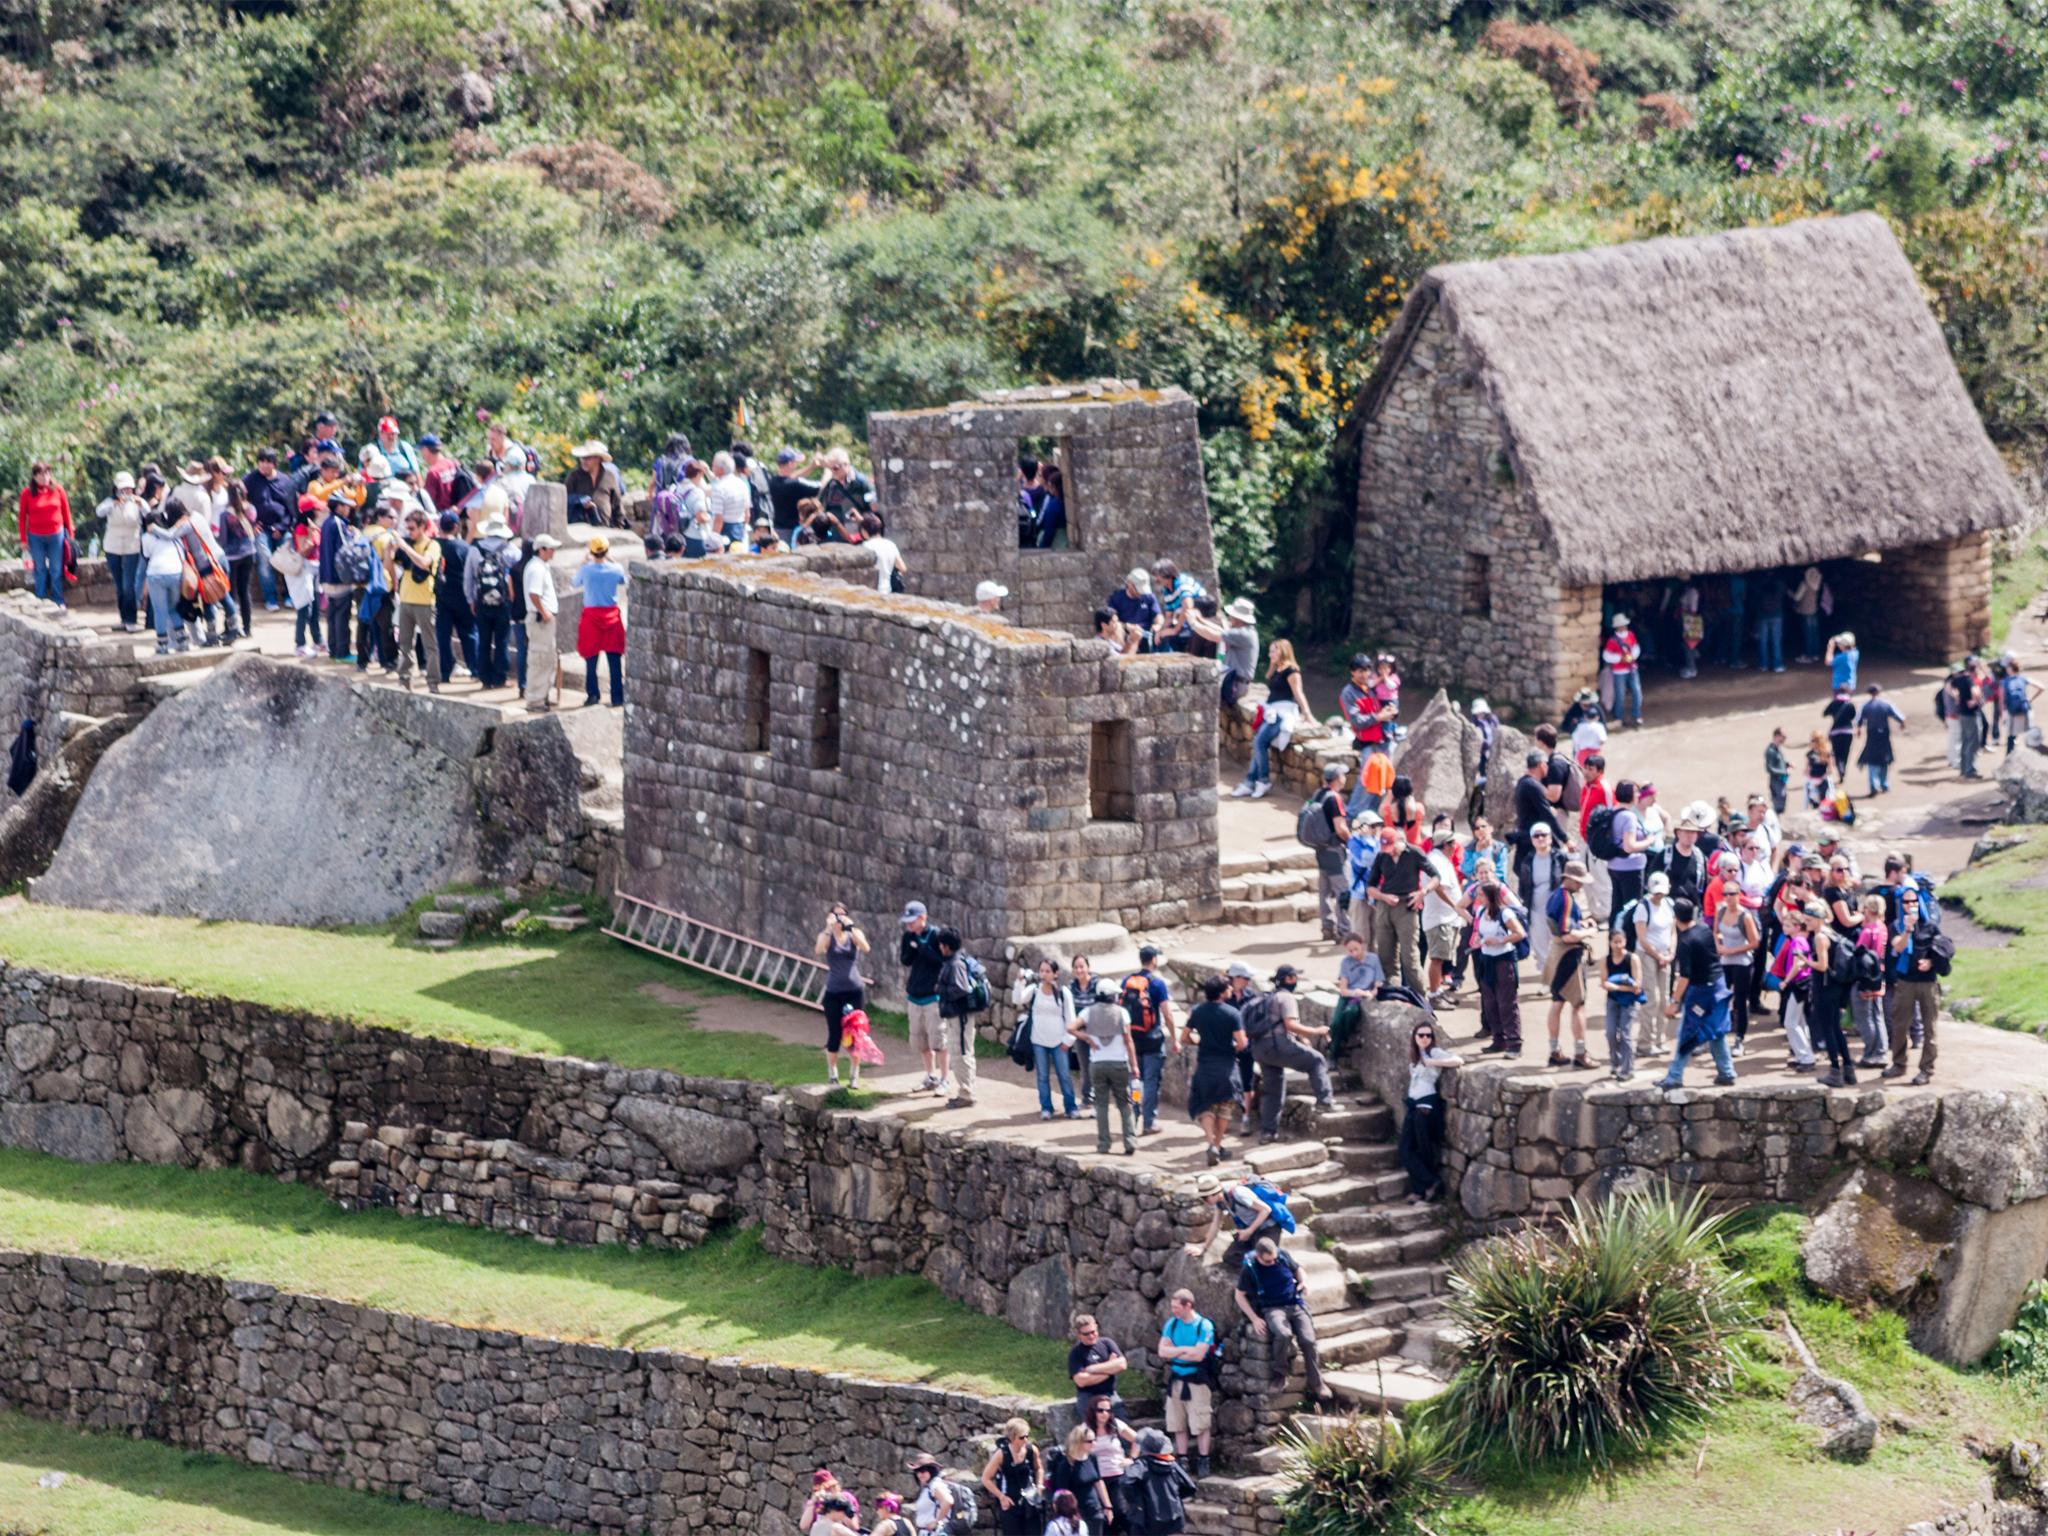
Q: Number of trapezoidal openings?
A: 5